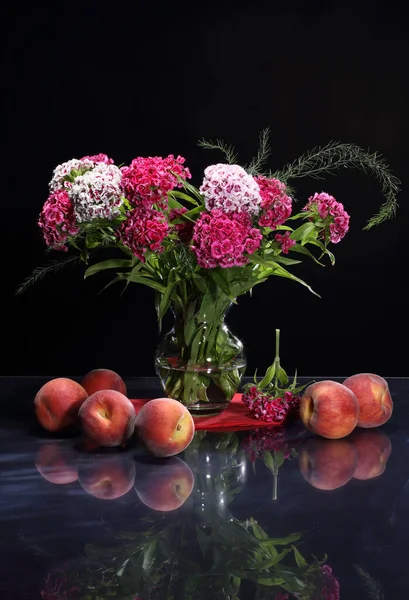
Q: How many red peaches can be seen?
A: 6